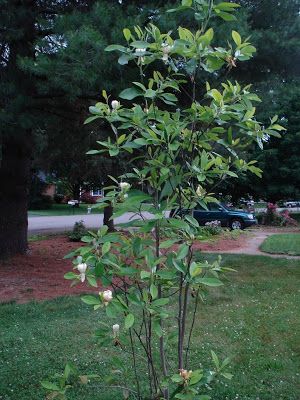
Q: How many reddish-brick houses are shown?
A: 1